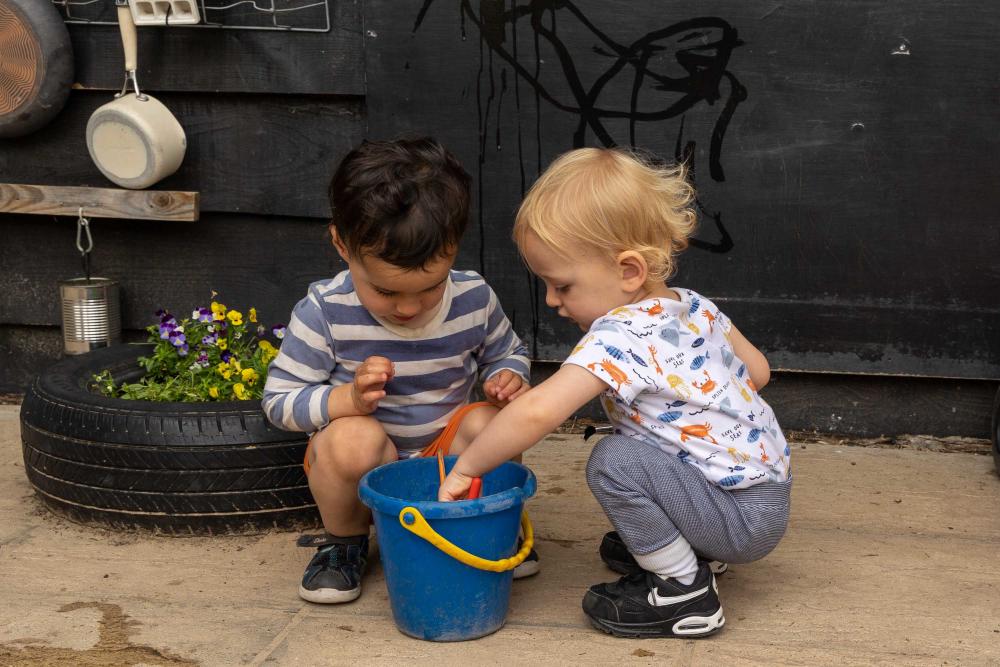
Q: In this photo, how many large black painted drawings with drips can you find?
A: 1